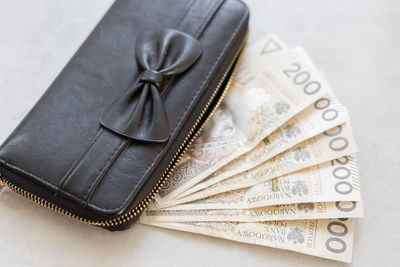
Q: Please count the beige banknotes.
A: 6